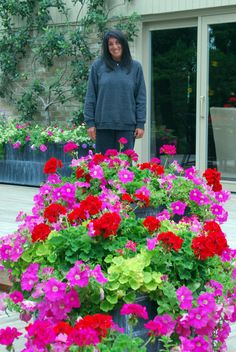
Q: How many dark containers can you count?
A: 3